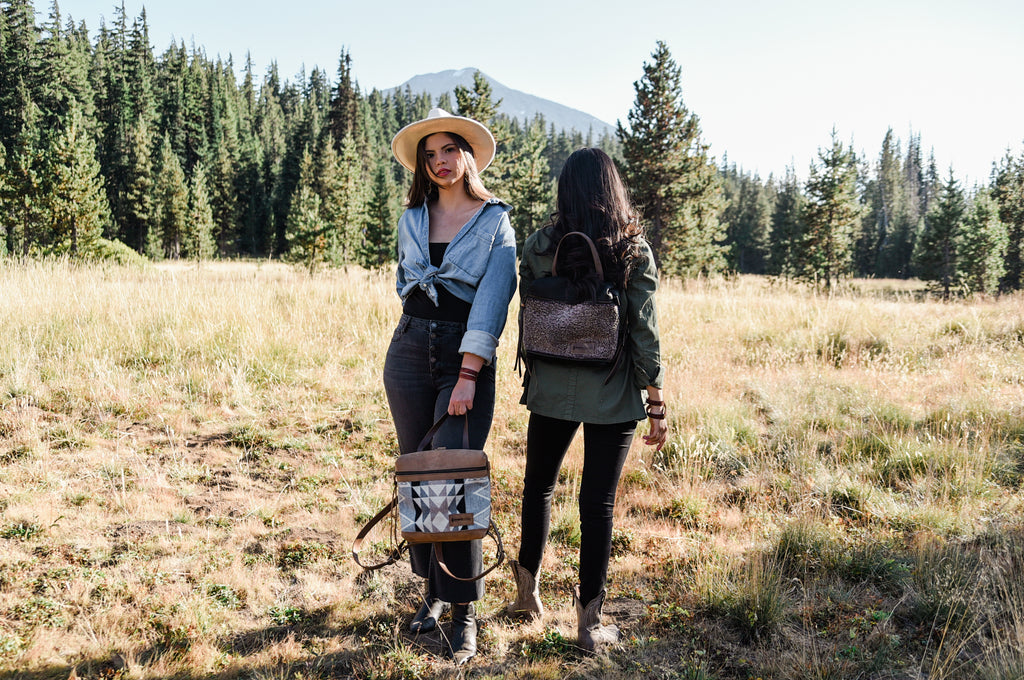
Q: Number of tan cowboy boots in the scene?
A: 2